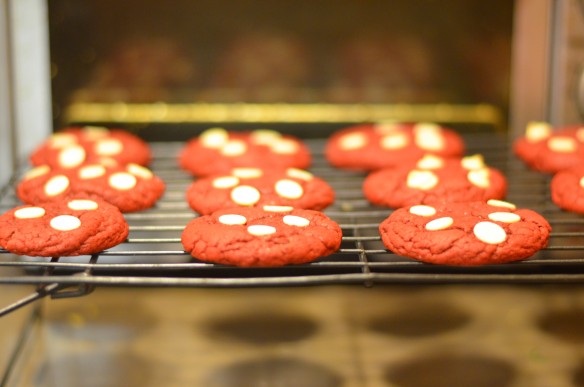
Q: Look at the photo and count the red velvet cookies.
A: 11